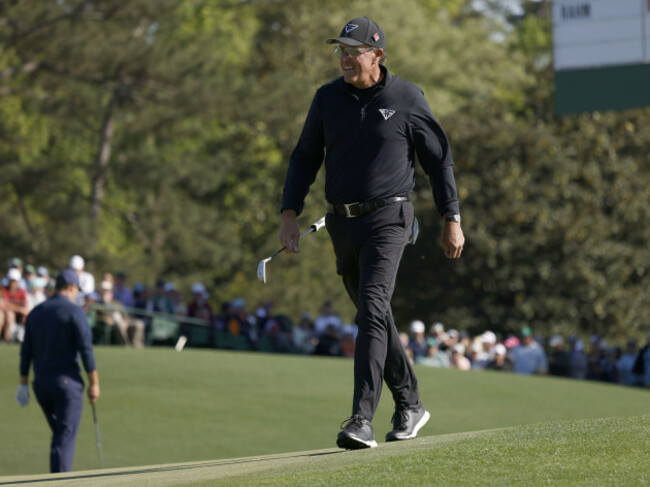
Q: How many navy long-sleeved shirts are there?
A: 1